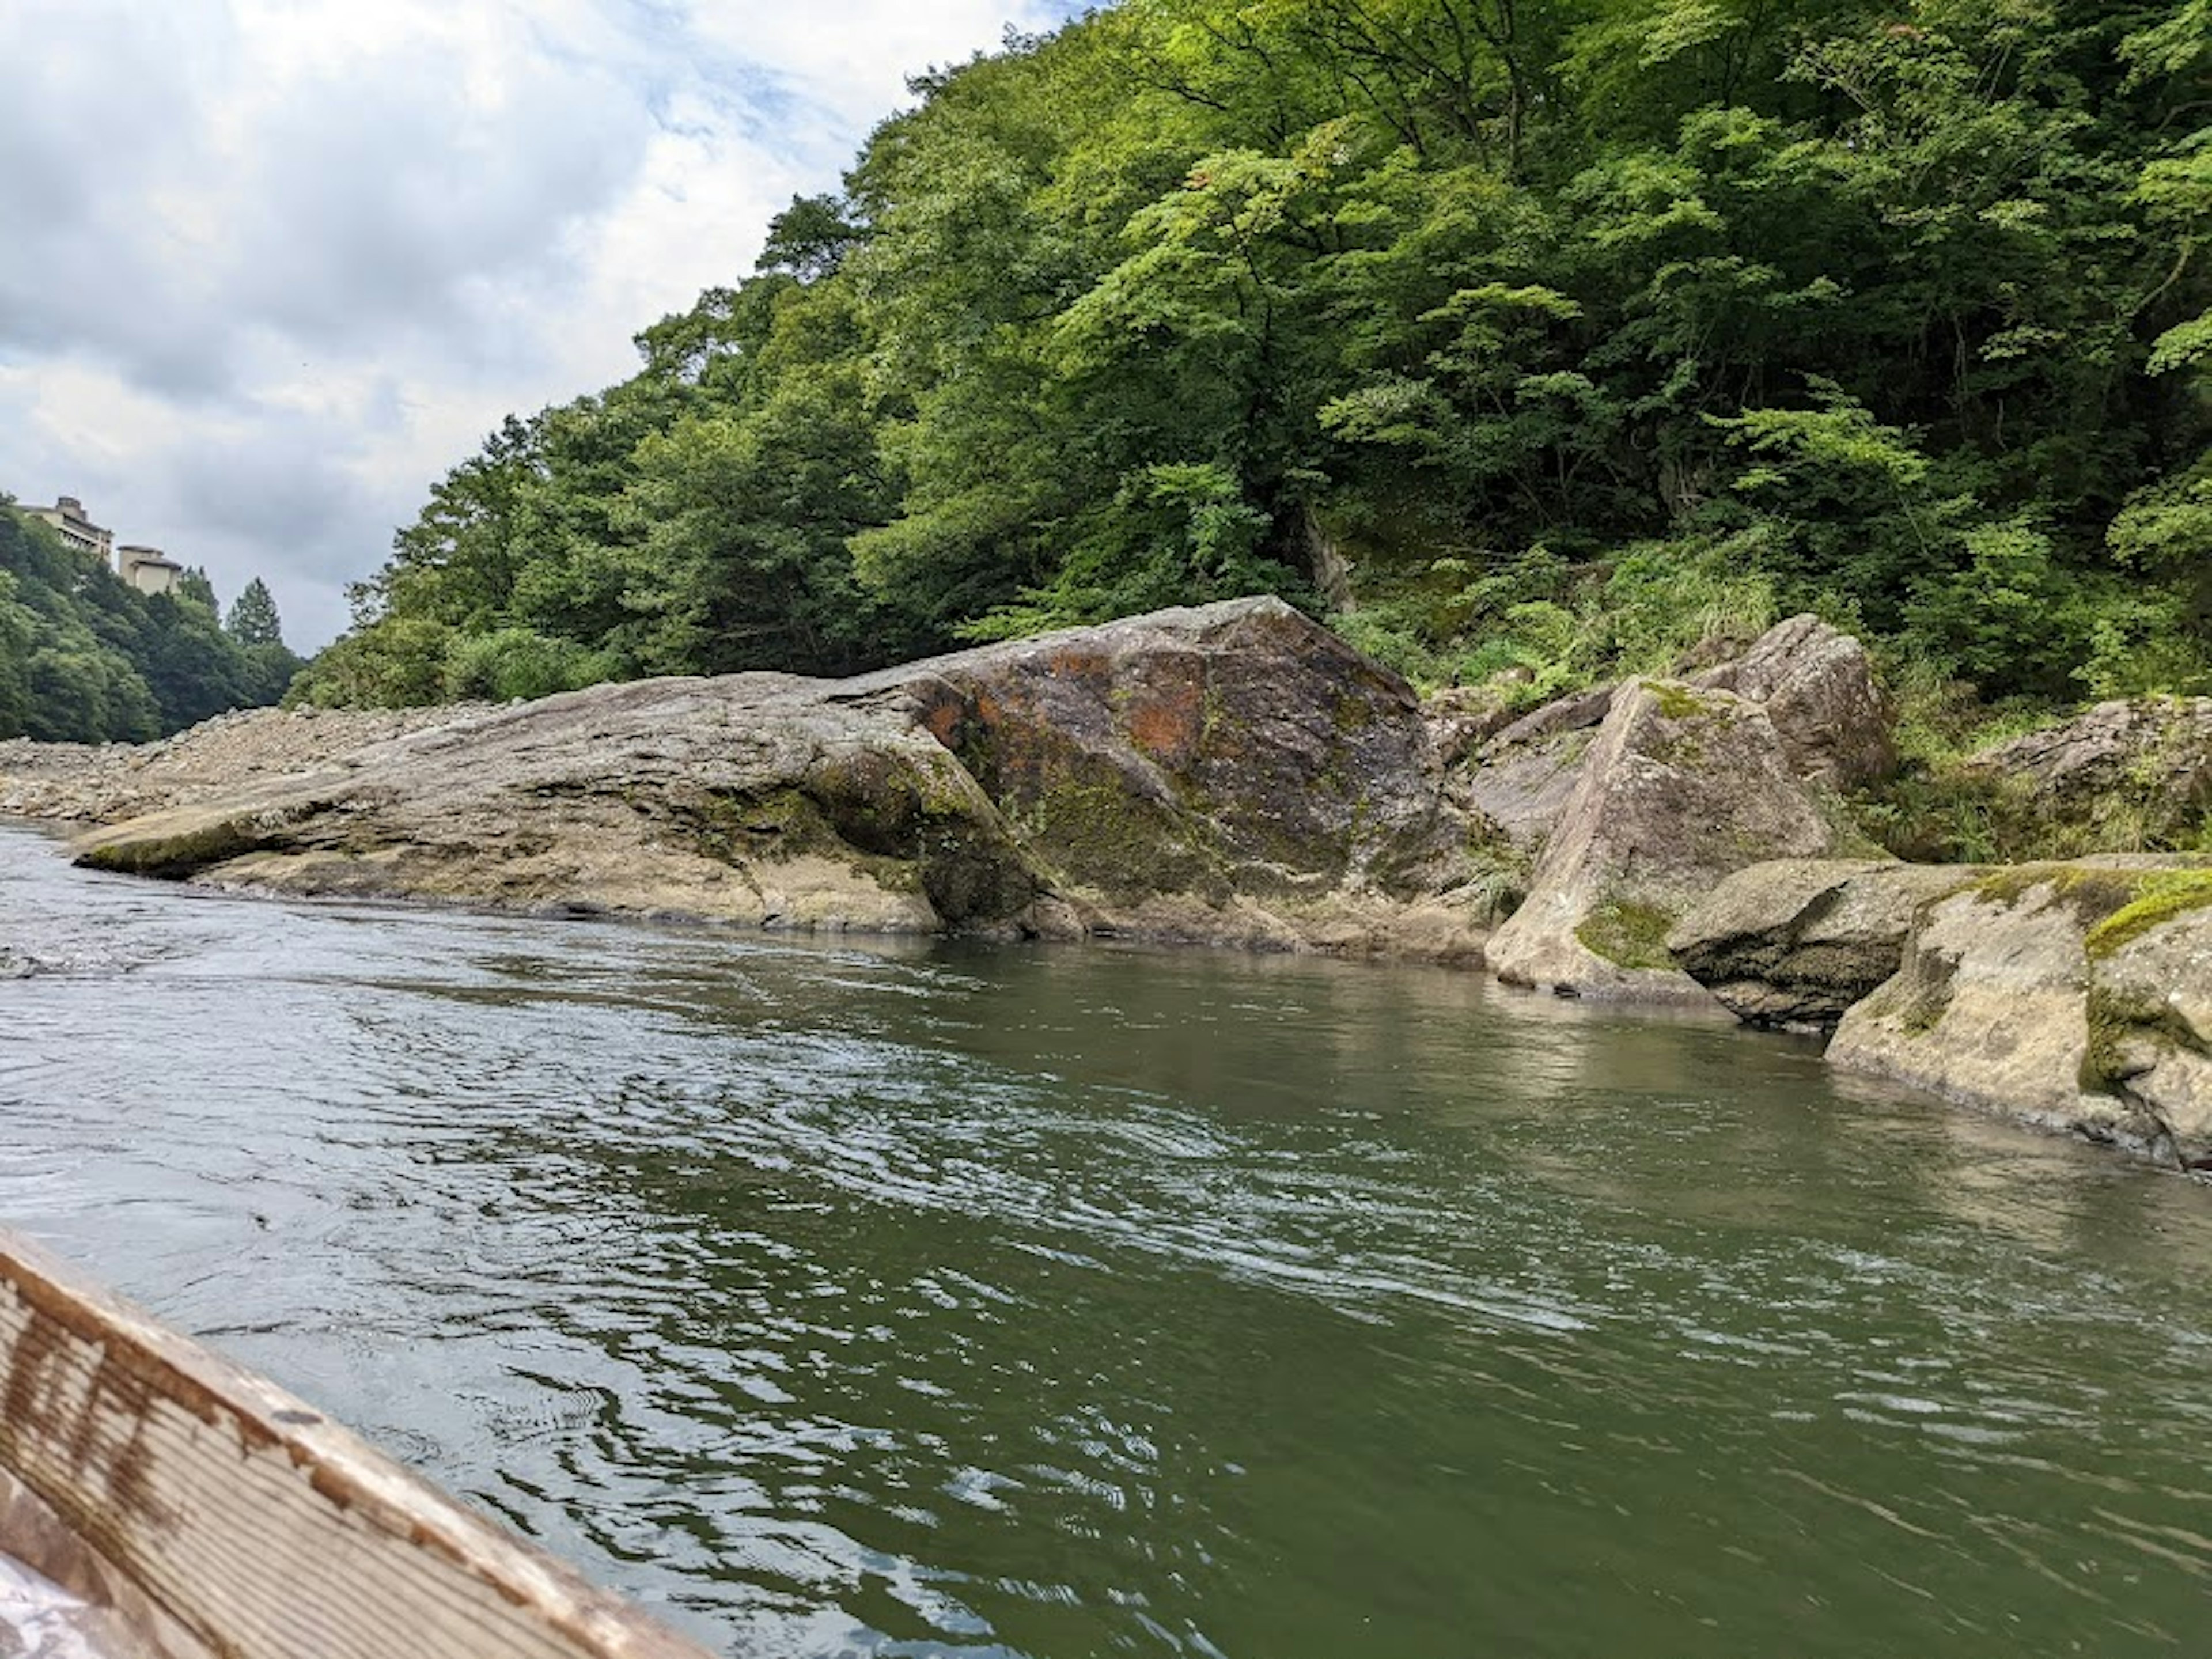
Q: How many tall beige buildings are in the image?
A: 2